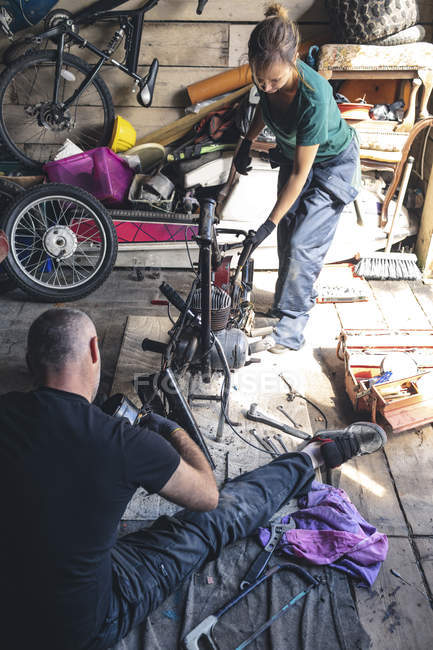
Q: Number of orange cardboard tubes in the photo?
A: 1